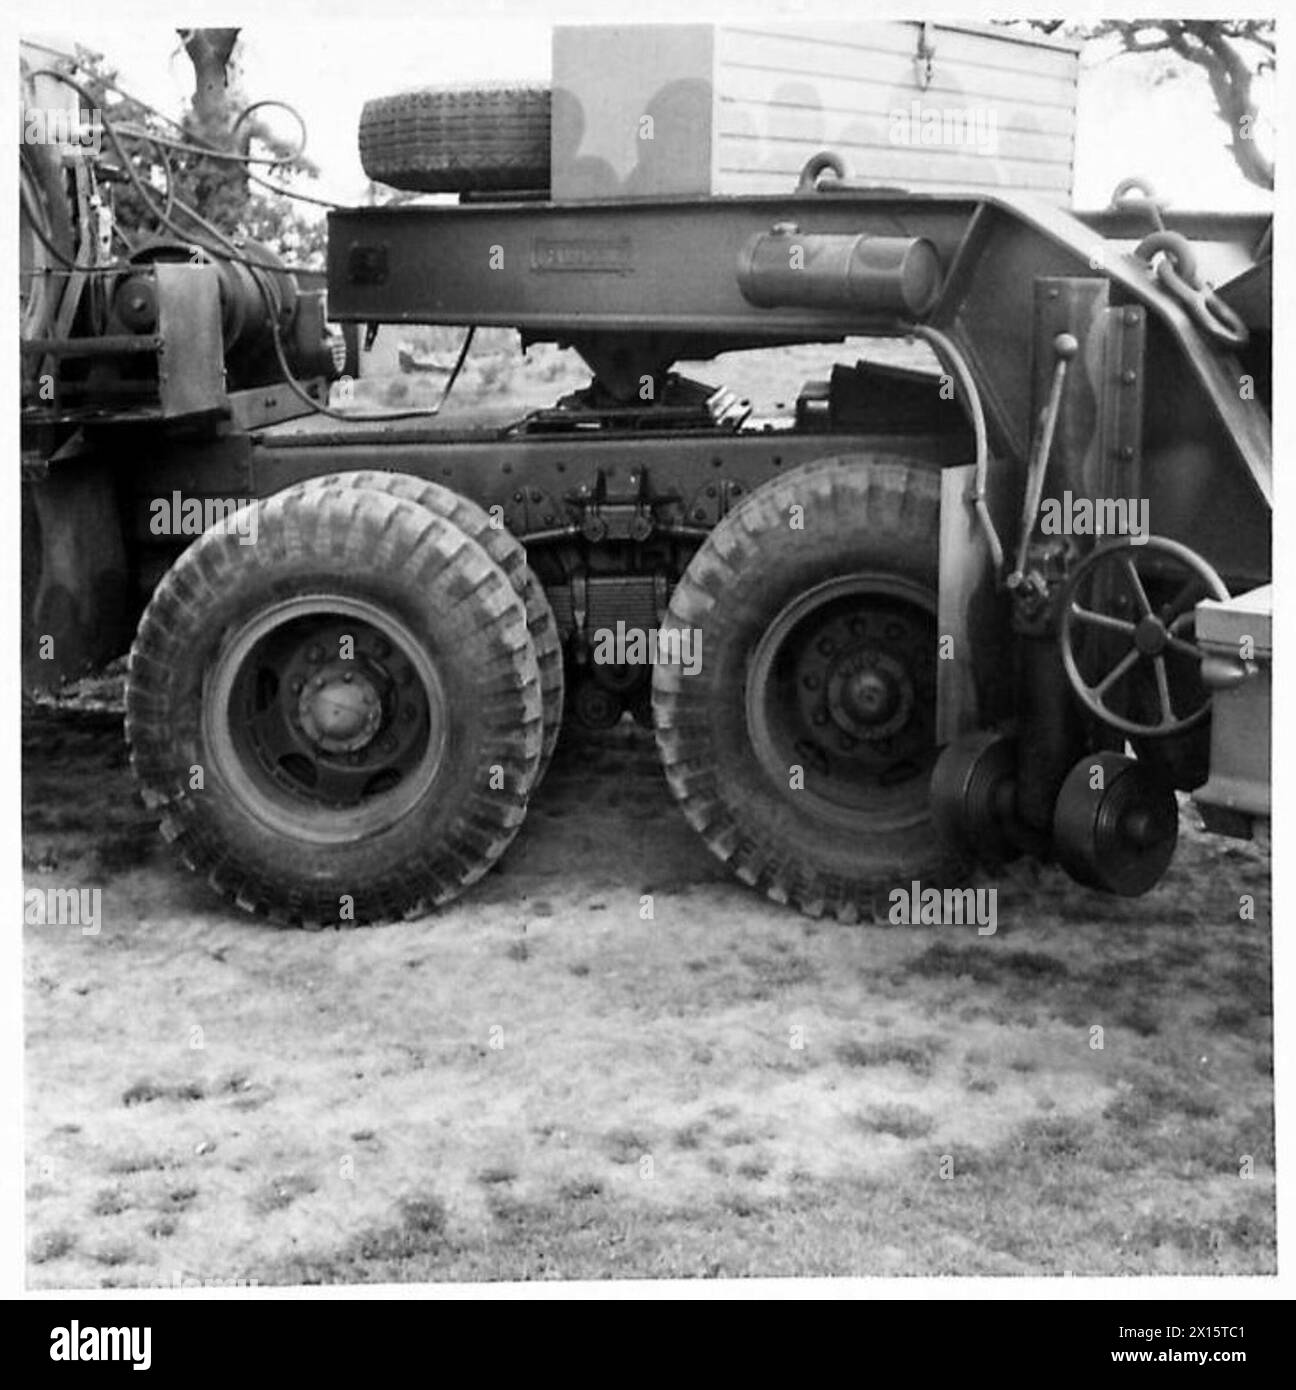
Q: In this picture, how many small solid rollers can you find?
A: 2